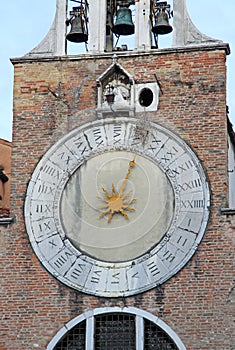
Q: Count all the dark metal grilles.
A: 3